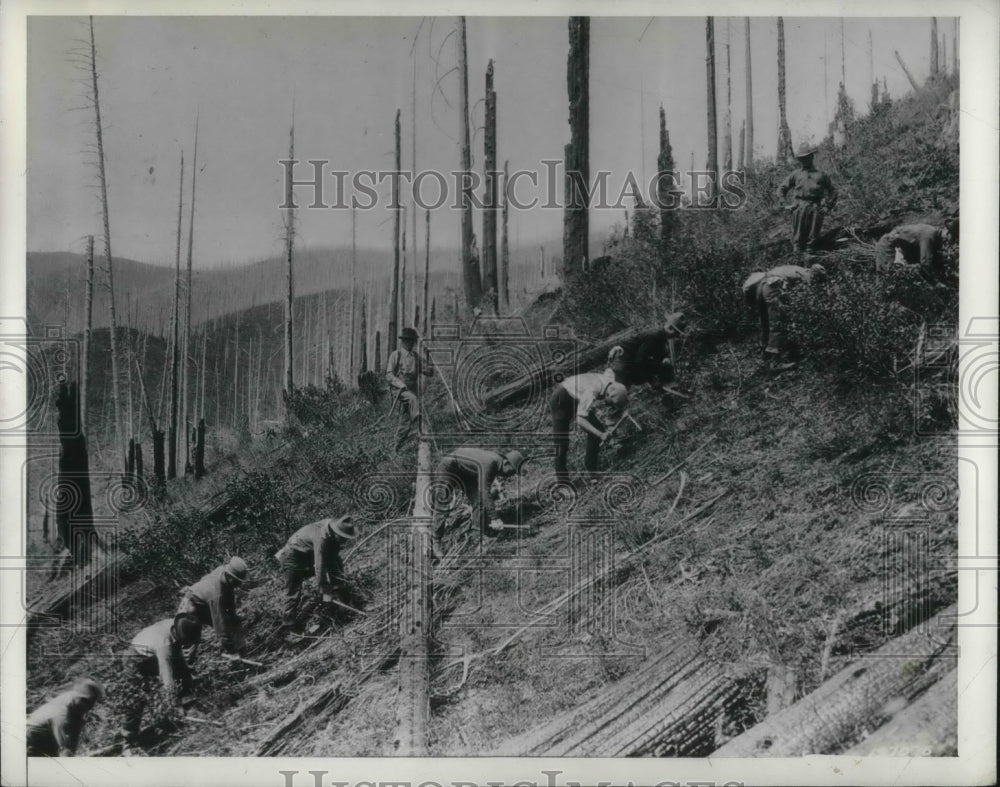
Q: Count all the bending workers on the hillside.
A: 9